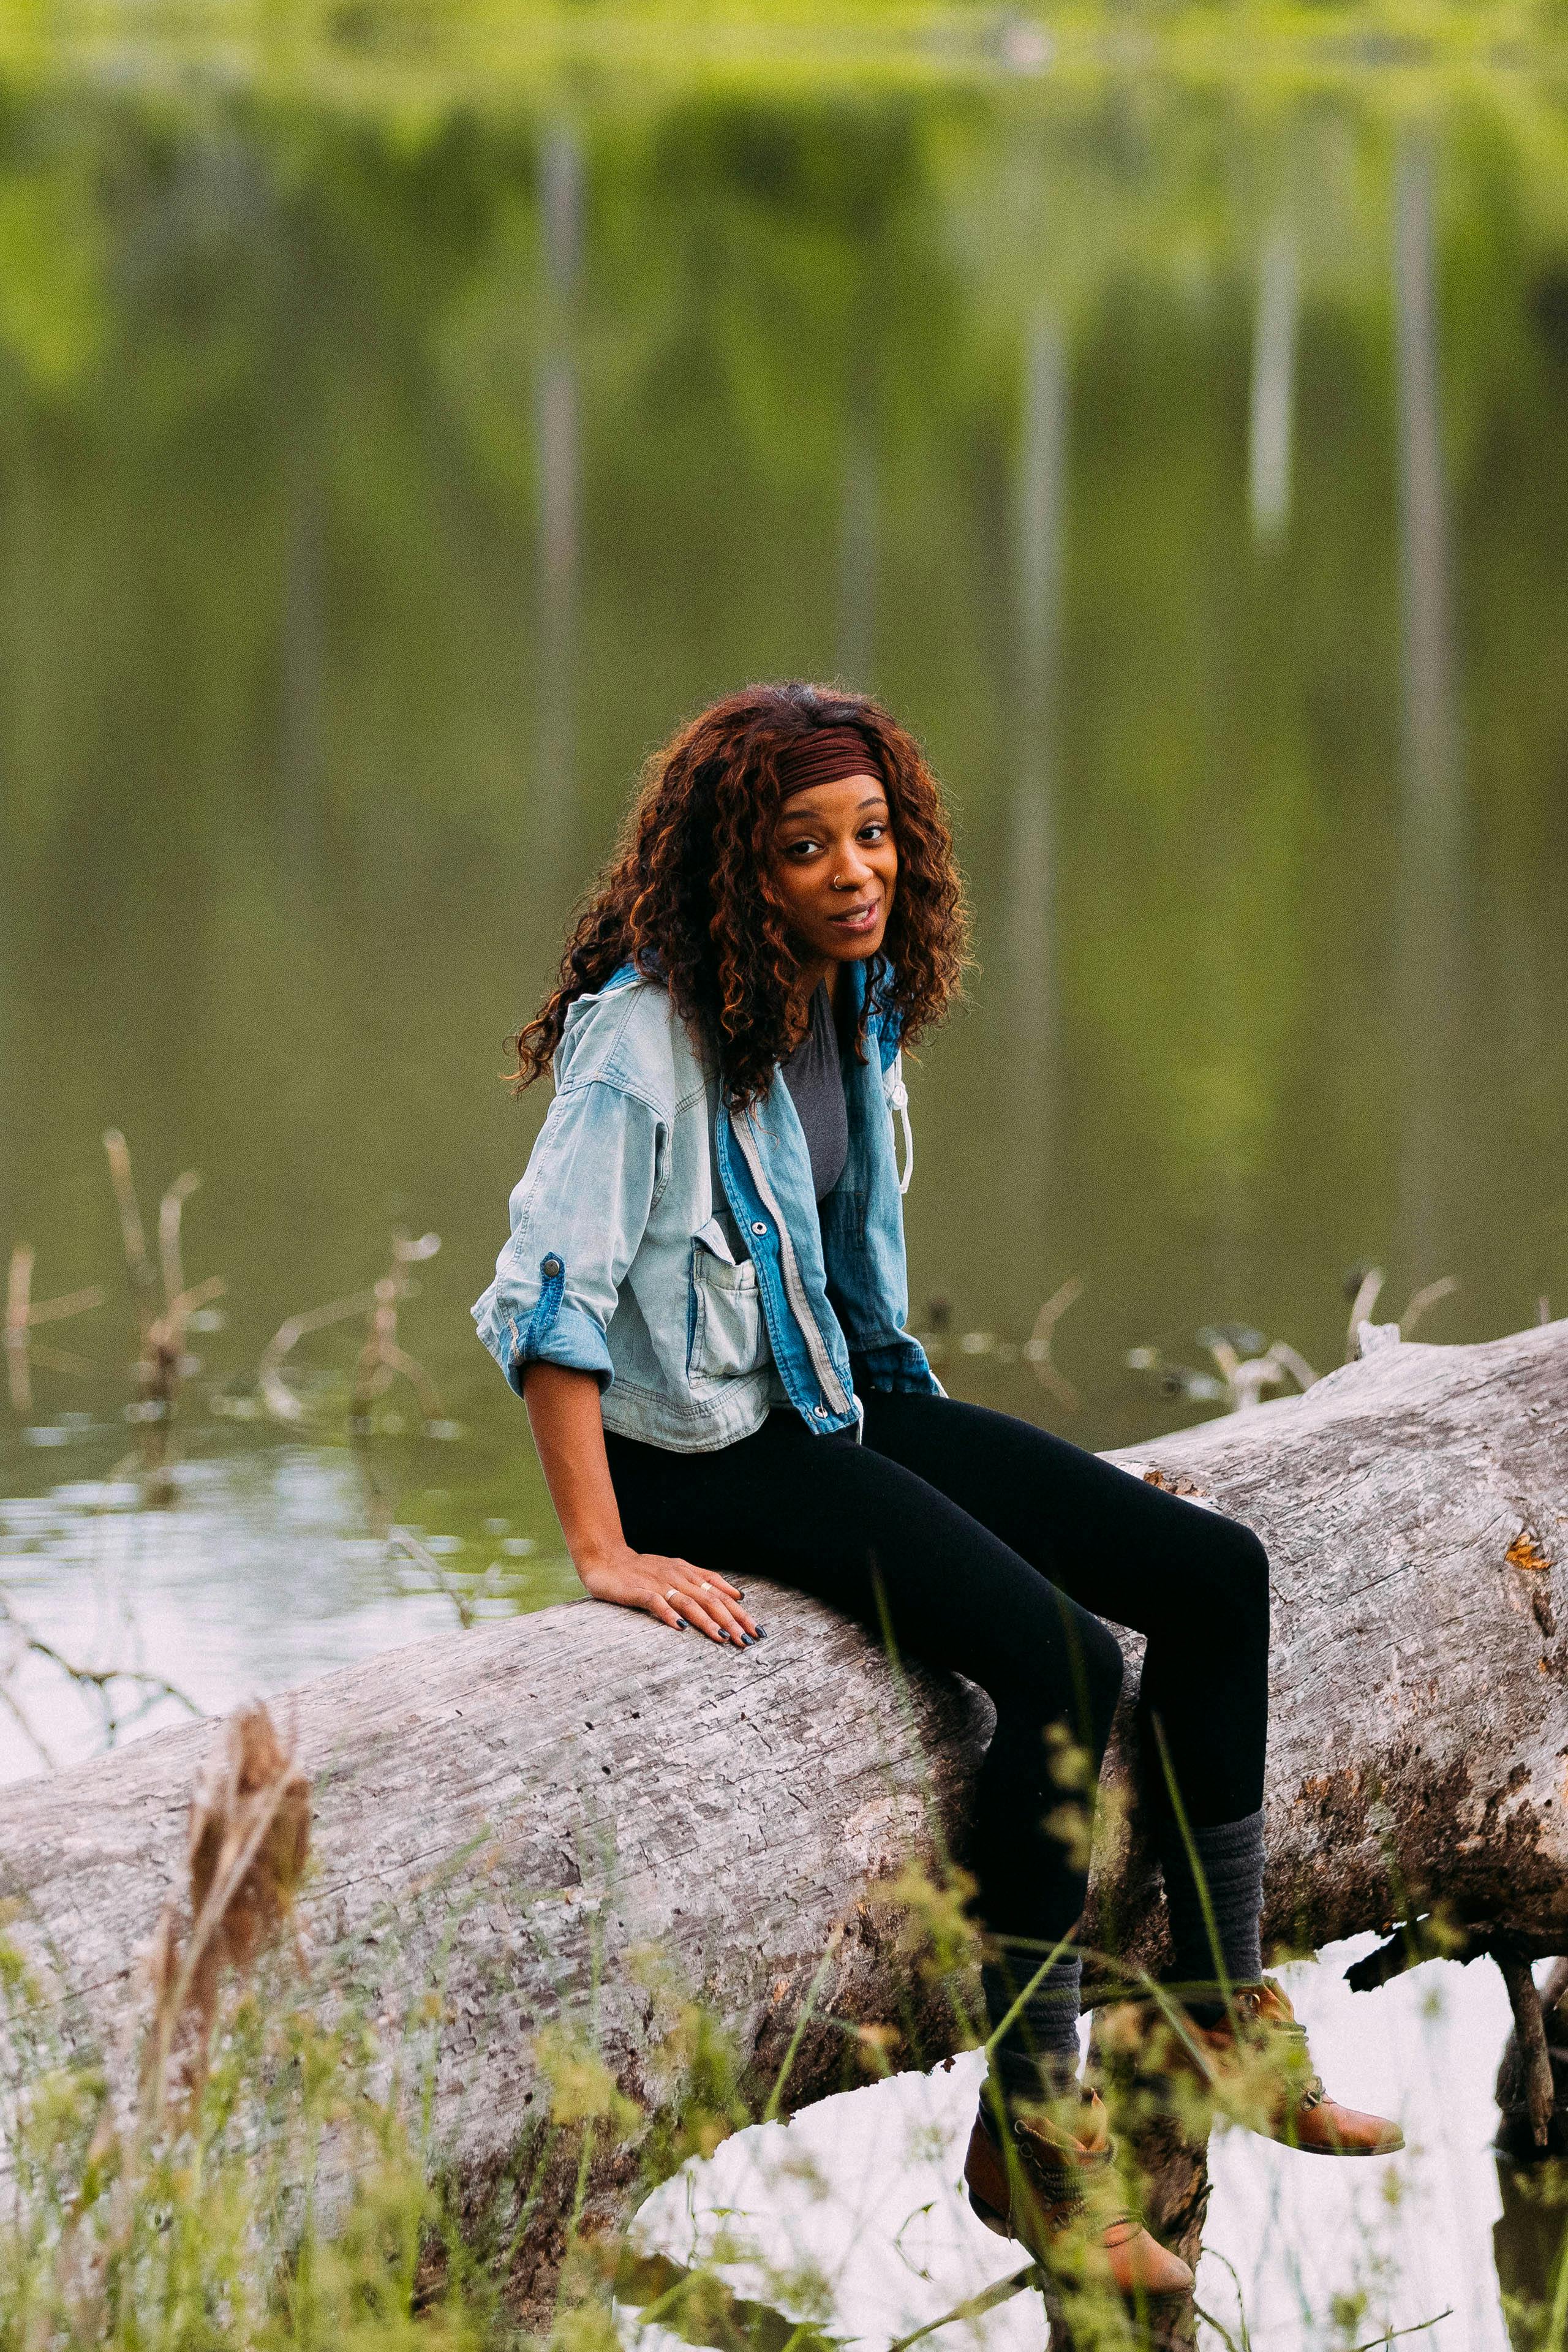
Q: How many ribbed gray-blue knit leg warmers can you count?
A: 2